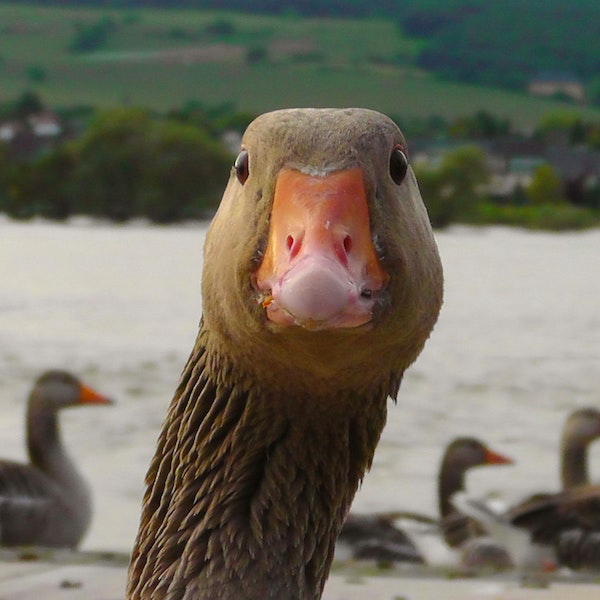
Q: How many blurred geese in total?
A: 3